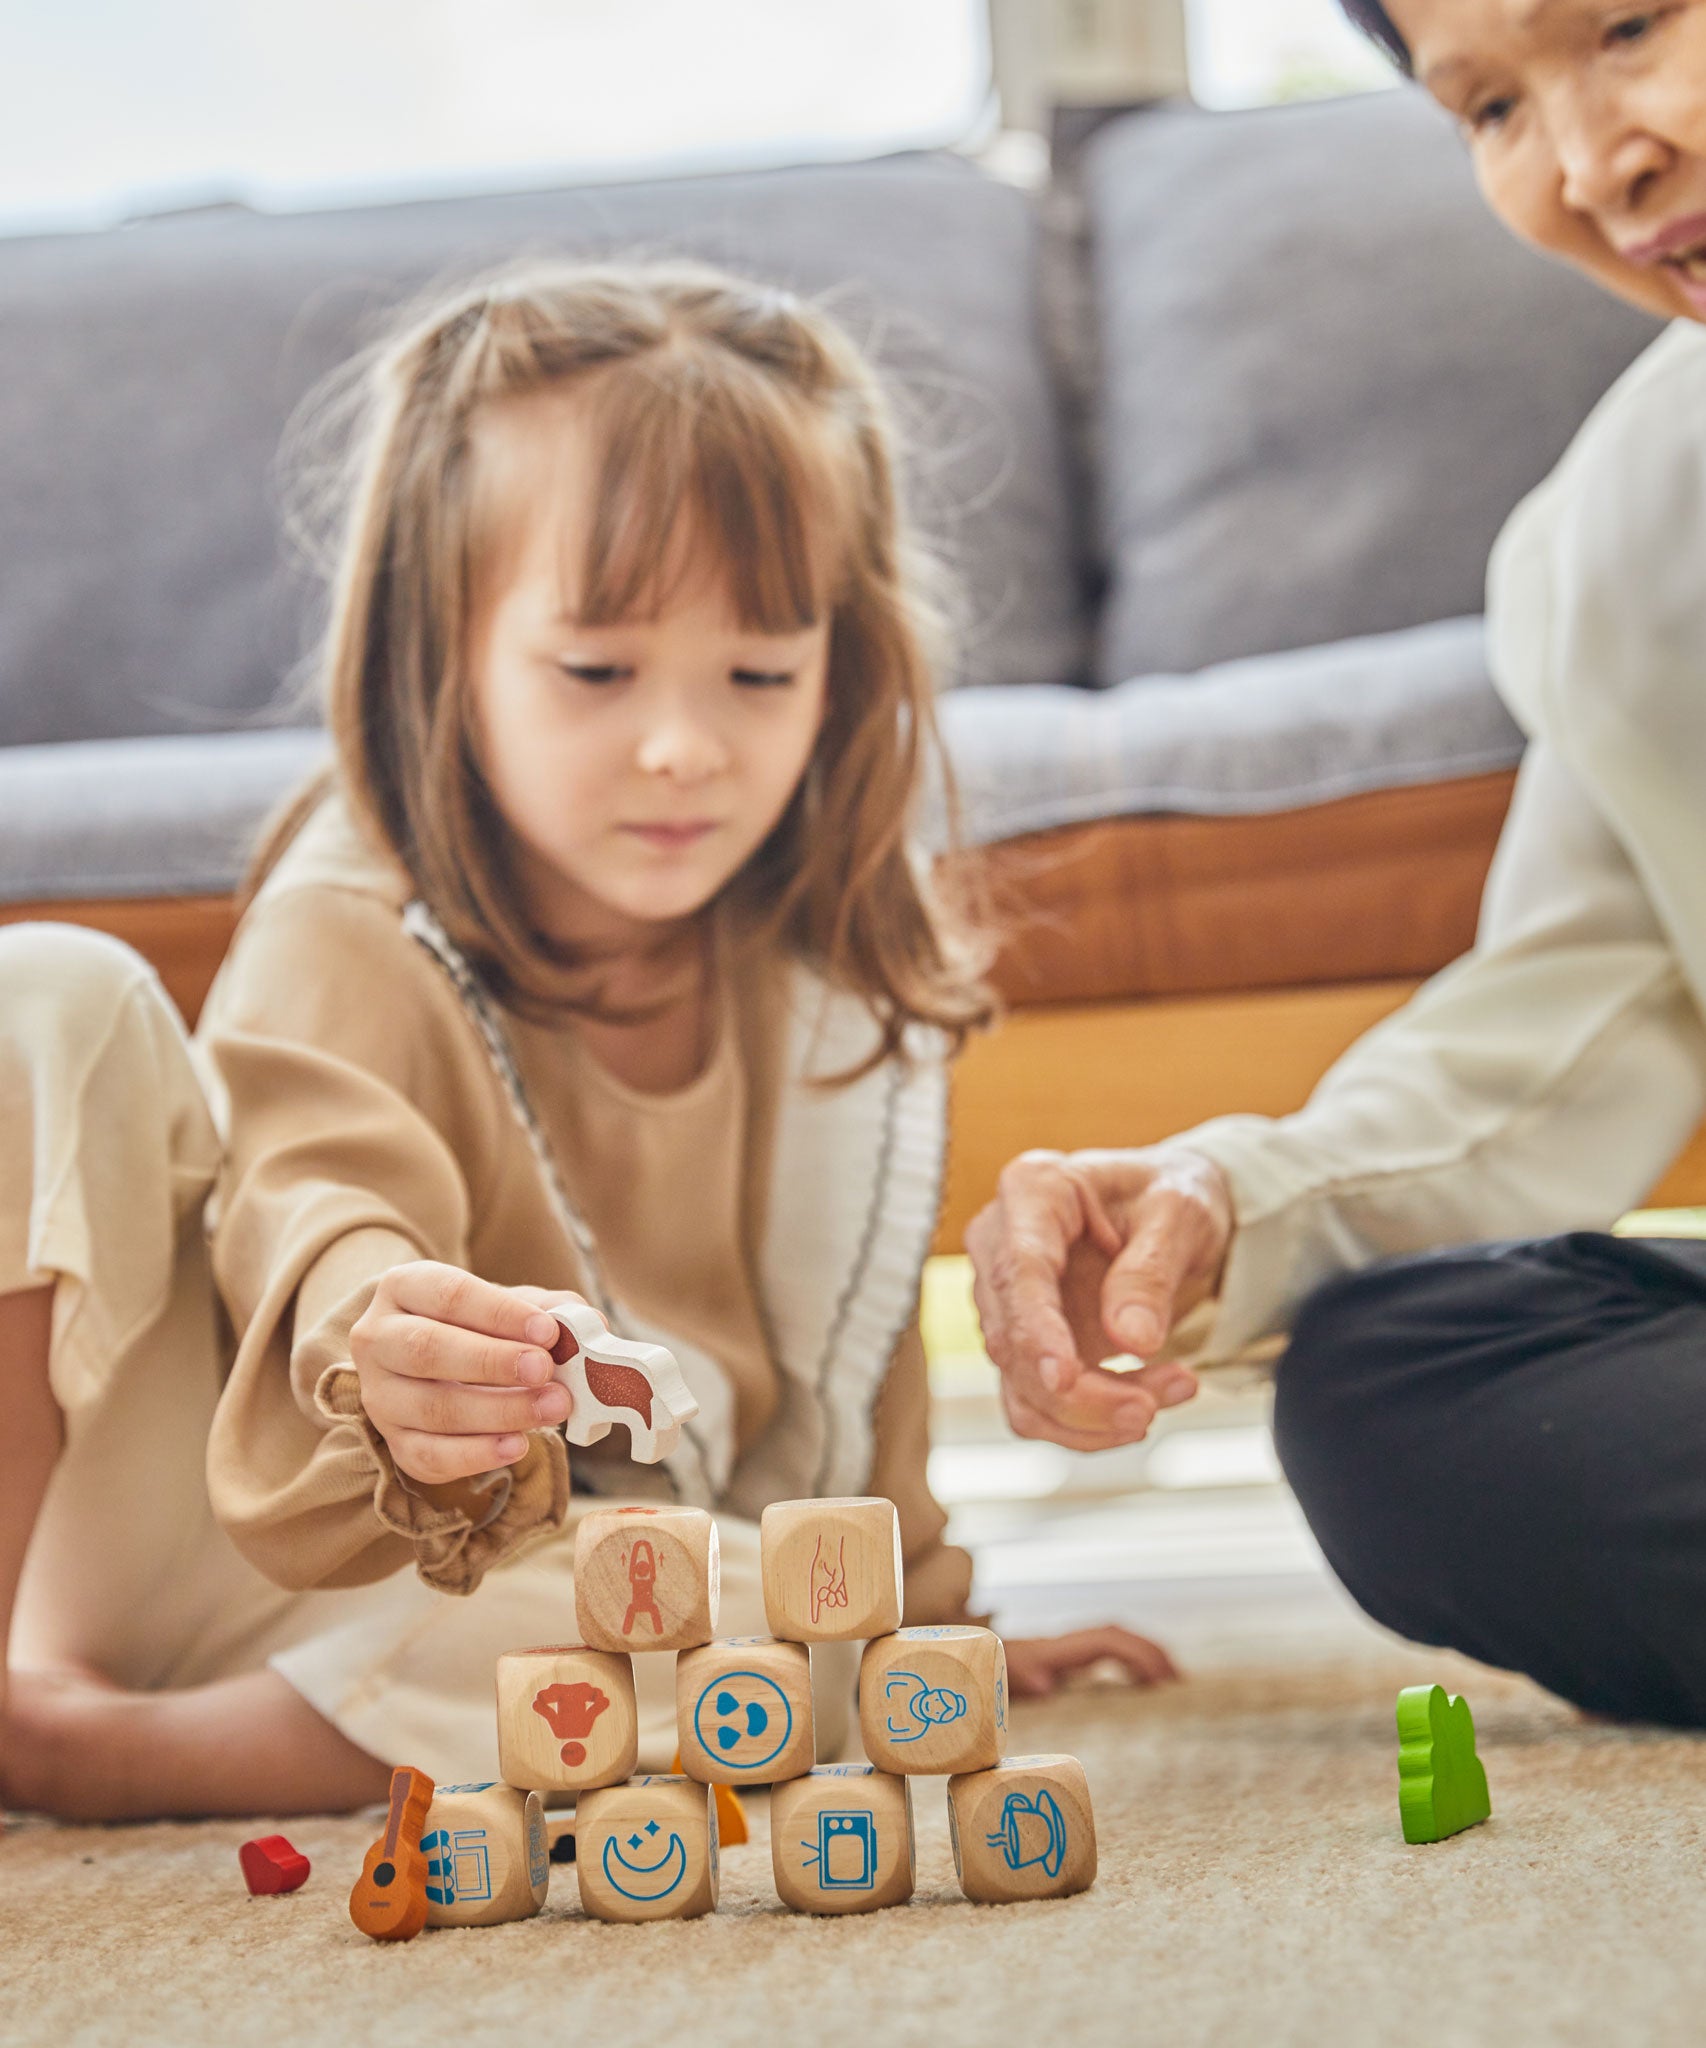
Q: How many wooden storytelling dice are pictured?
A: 9